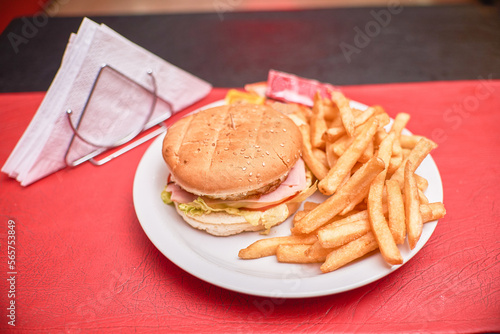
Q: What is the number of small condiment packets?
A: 2